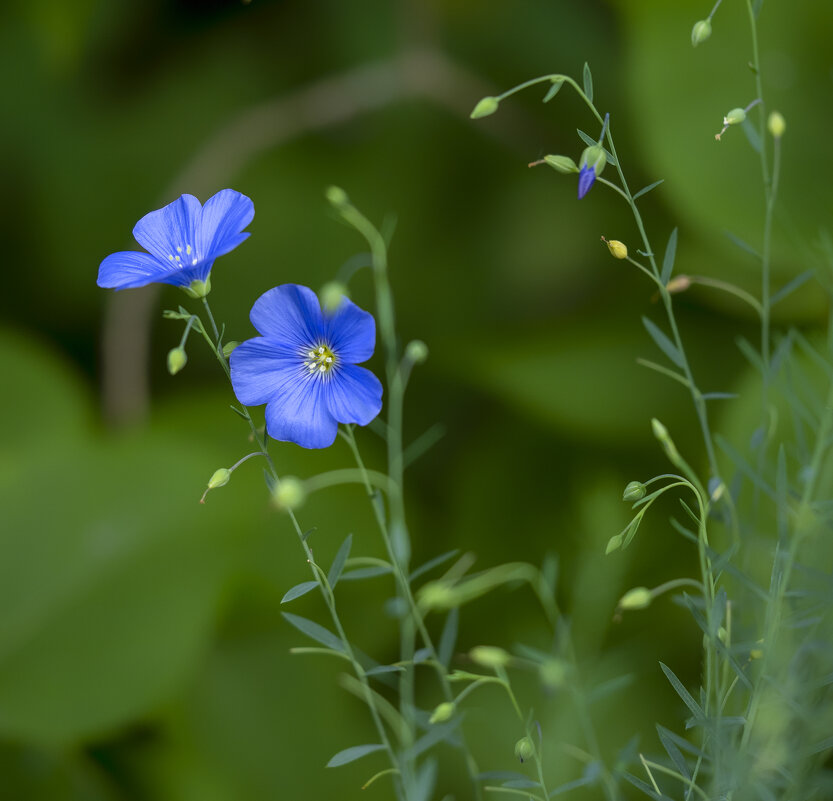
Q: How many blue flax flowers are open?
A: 2